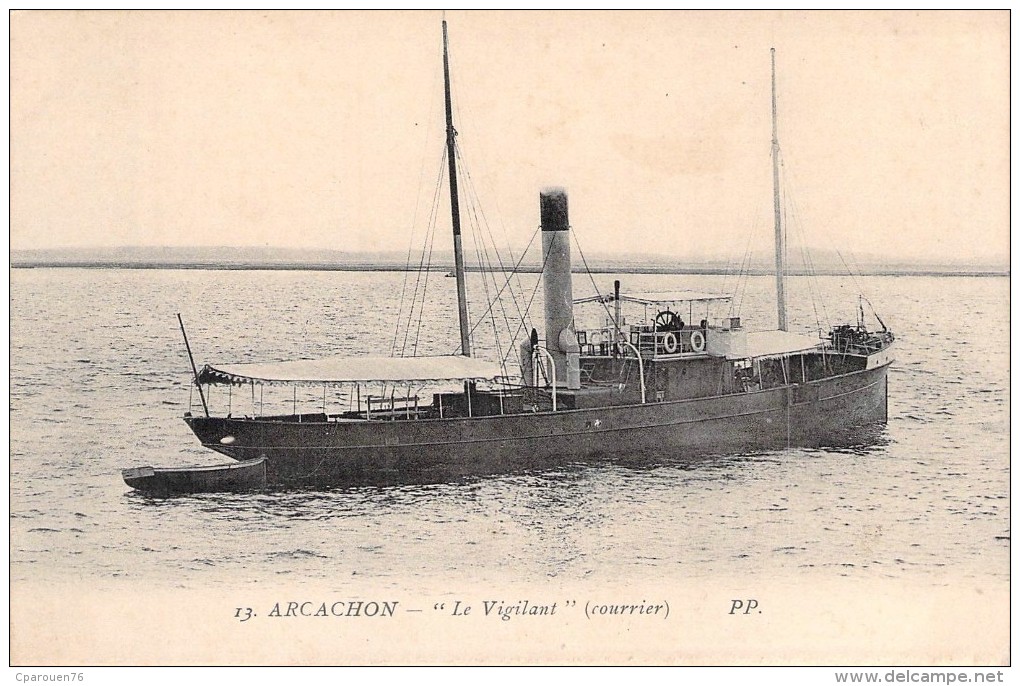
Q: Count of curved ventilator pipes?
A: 2